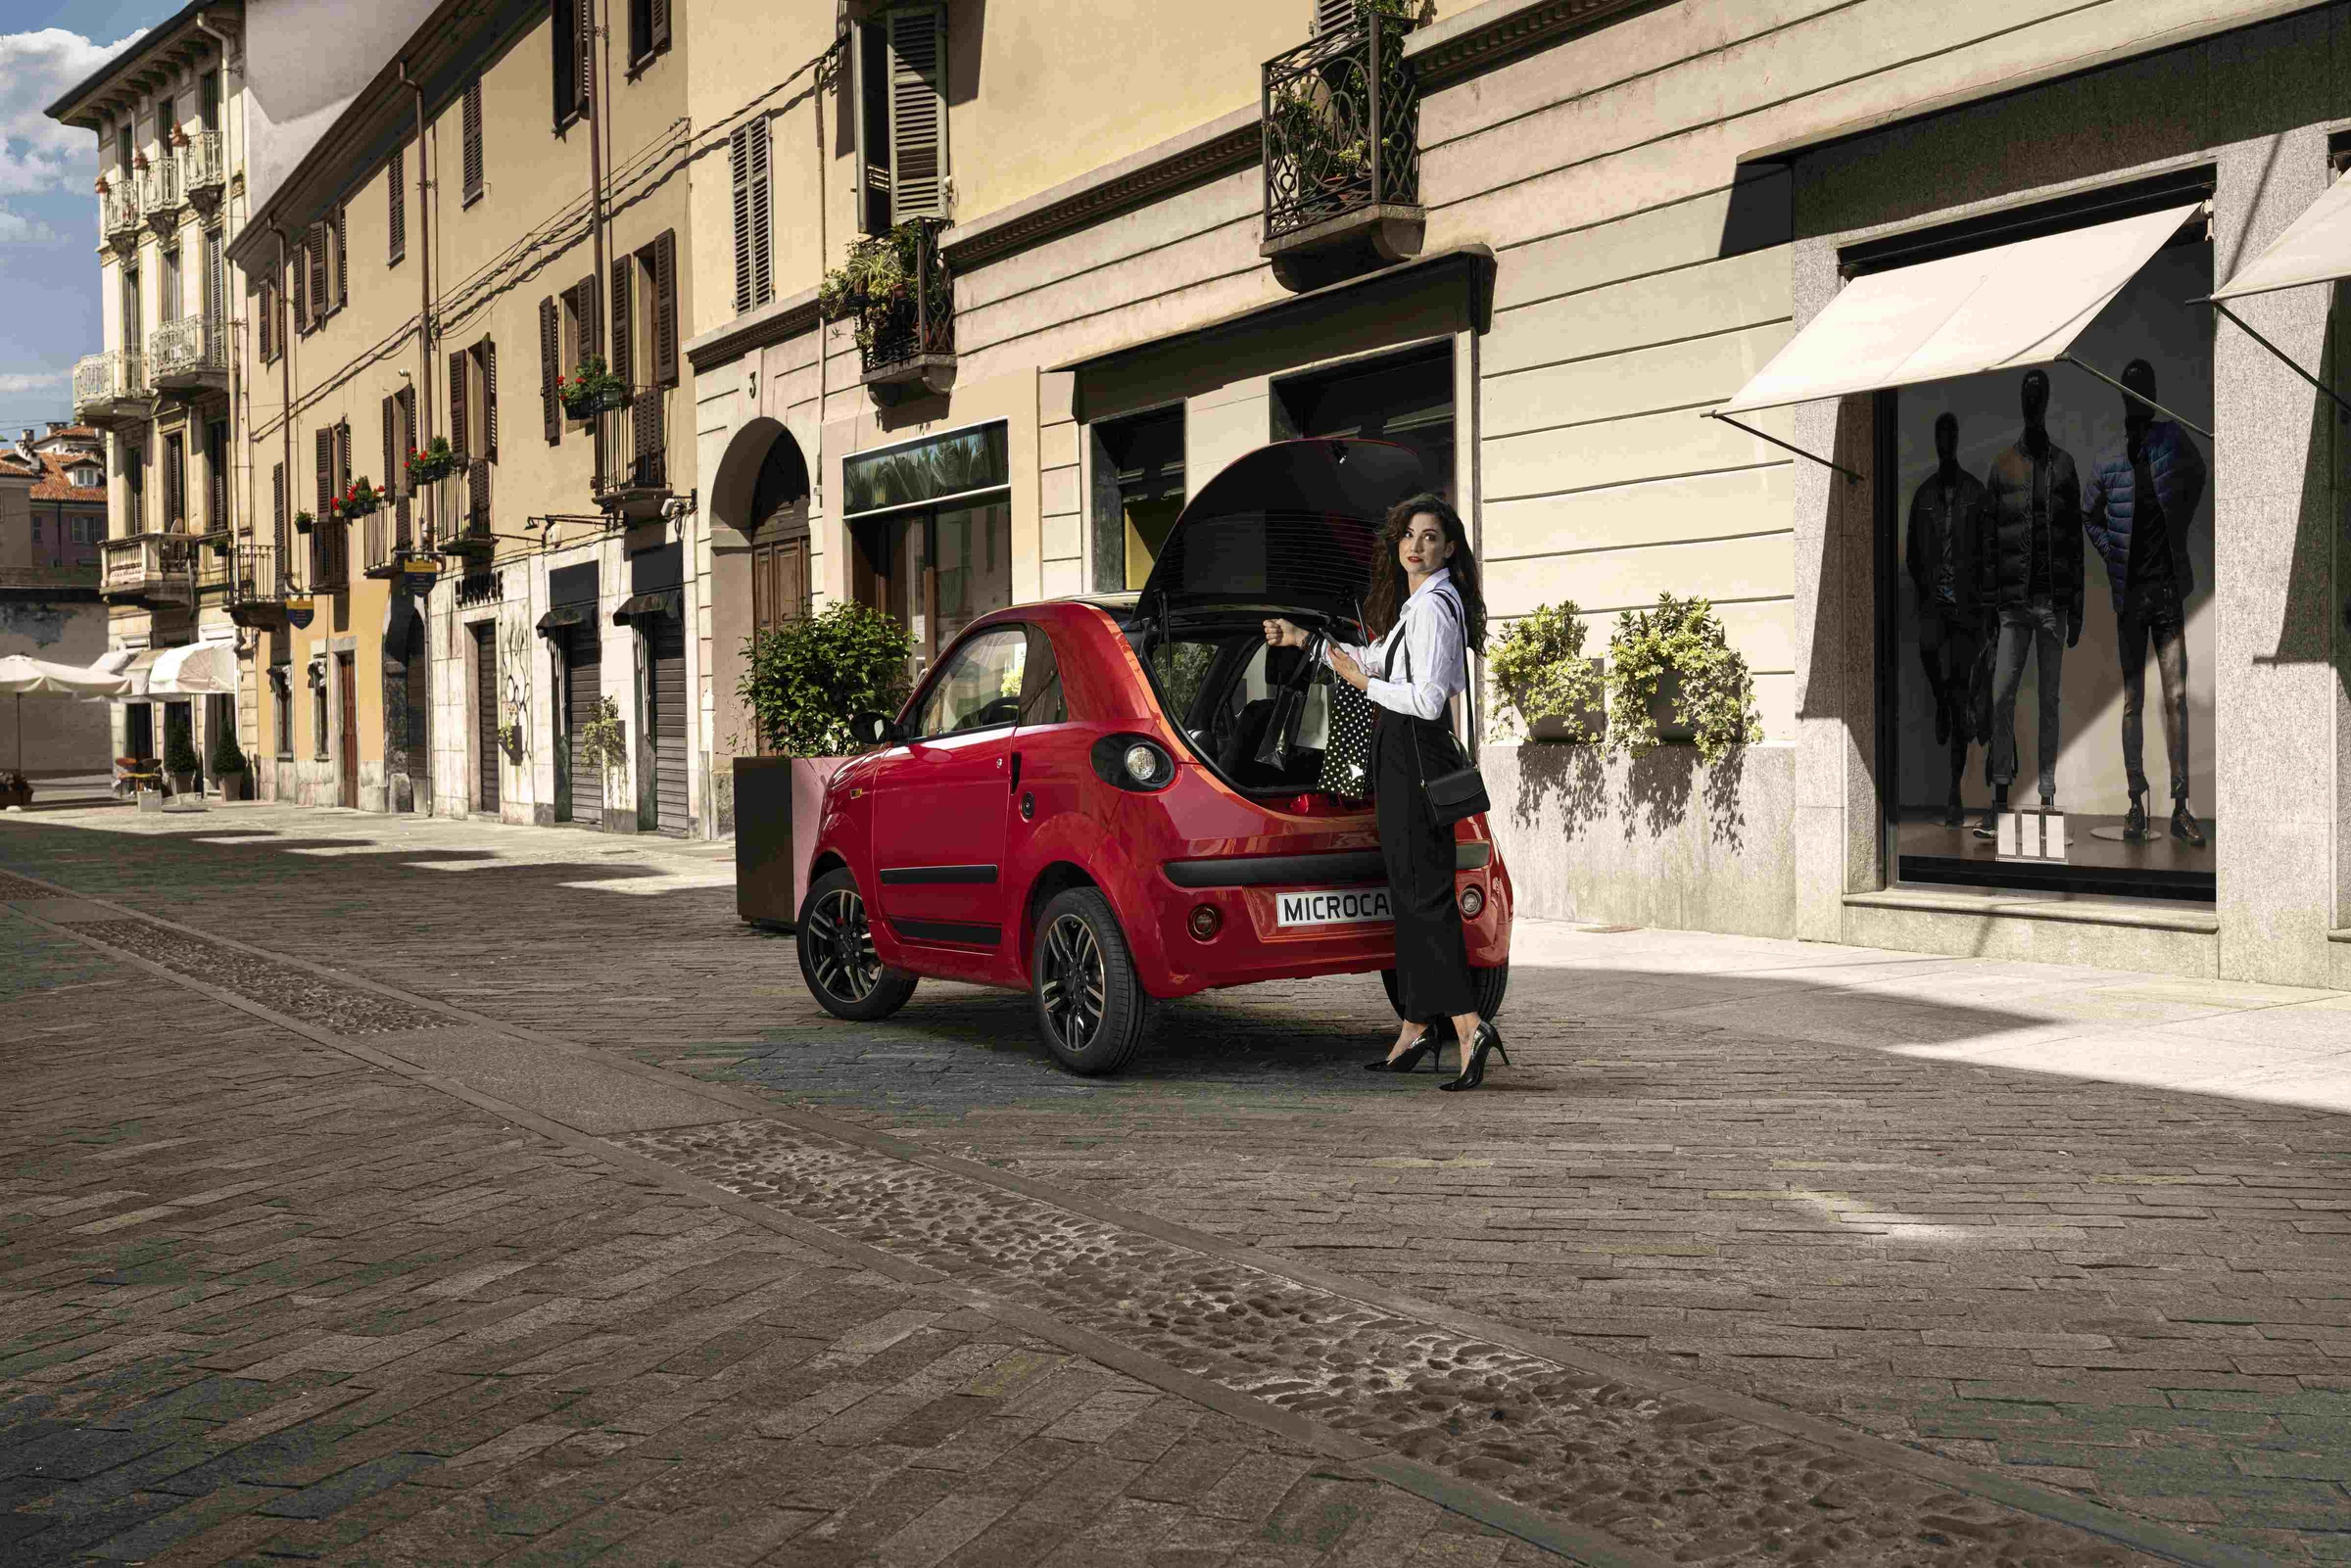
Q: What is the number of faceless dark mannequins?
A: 3